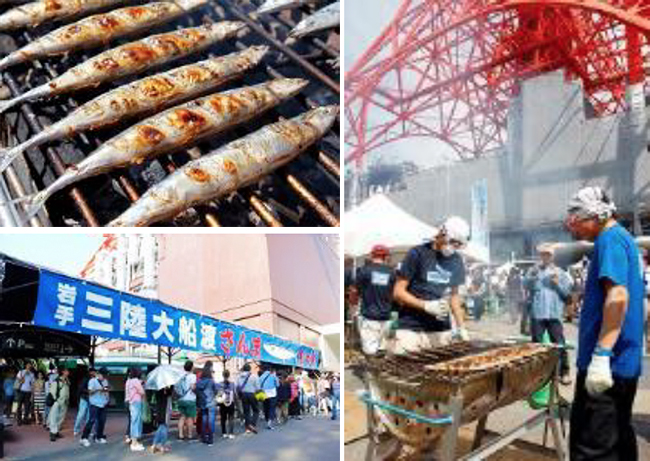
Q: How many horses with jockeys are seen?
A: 0